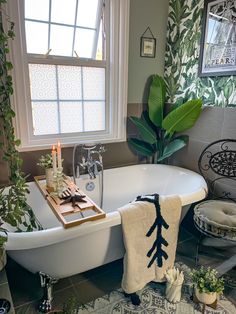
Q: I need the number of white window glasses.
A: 12